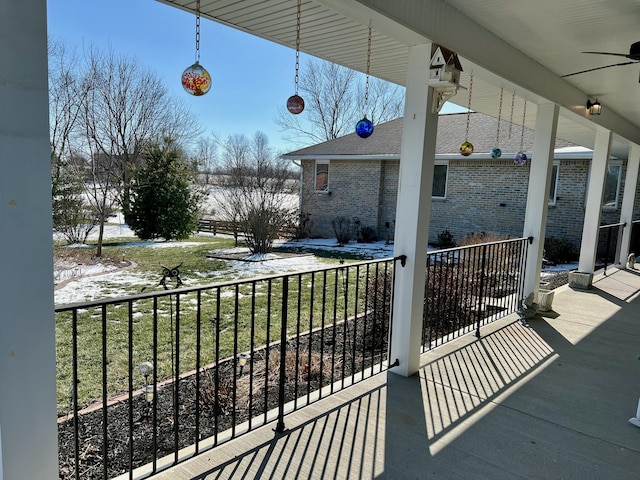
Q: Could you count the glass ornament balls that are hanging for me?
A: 6